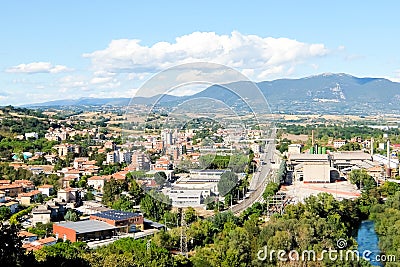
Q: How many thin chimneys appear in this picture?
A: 3